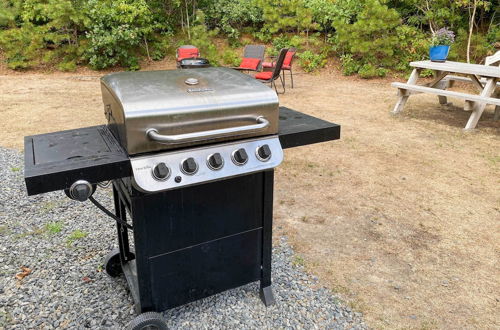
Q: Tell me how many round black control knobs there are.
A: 6